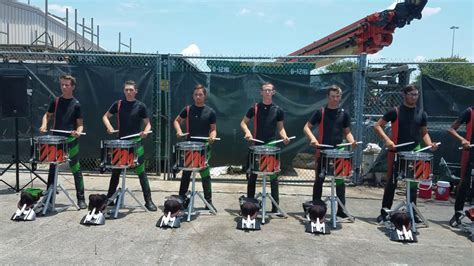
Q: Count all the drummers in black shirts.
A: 7